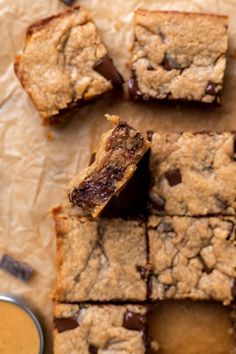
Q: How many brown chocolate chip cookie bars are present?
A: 7